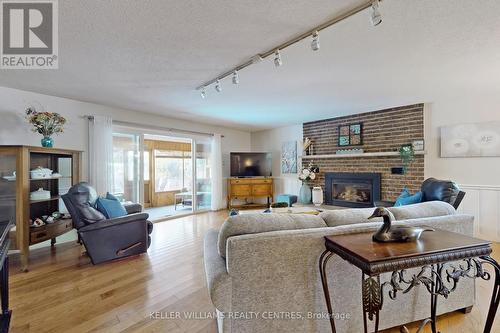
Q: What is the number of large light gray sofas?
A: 1